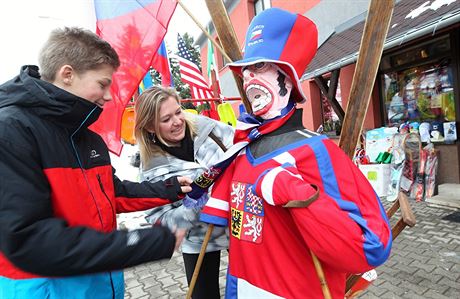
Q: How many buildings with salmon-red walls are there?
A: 1